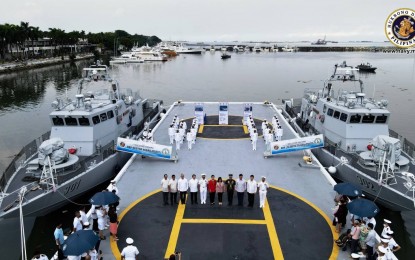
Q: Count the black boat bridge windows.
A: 12